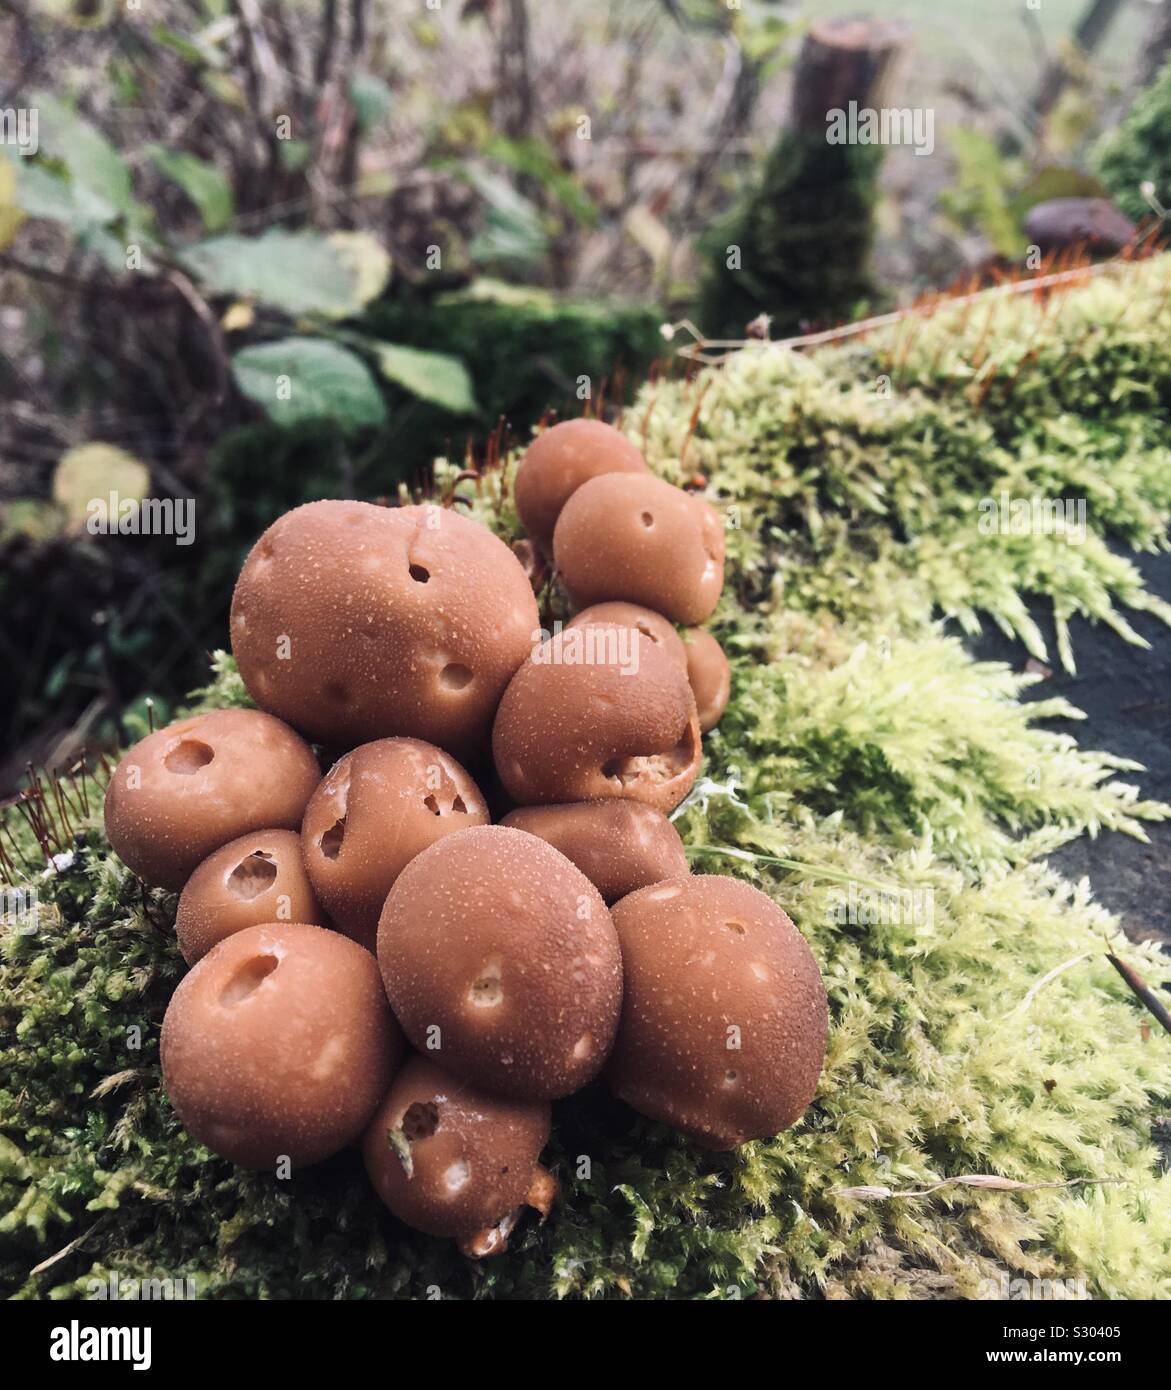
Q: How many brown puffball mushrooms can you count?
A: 14